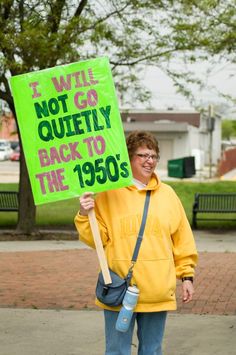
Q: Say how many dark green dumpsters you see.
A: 1